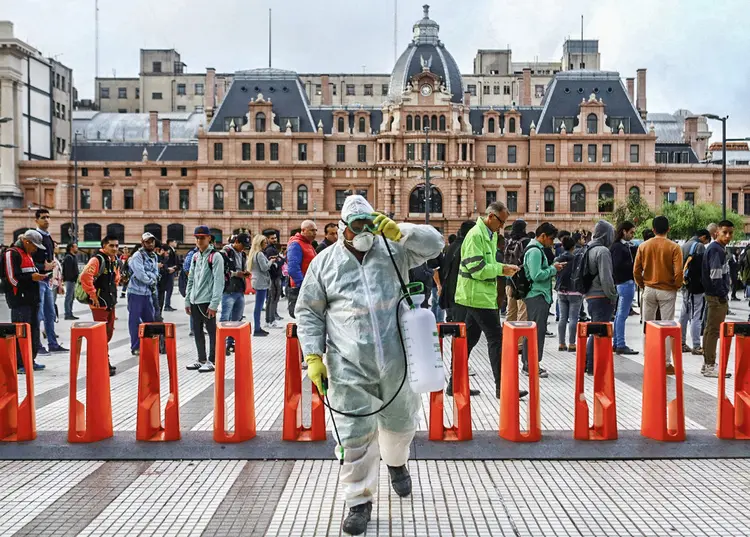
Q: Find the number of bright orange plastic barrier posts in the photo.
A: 10